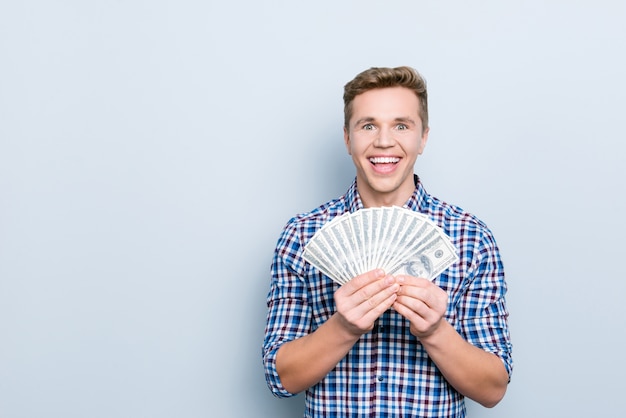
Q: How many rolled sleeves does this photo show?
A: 2